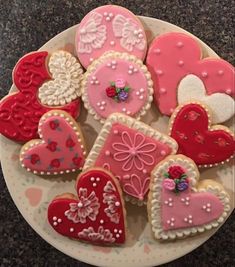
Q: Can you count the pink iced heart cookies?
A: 3